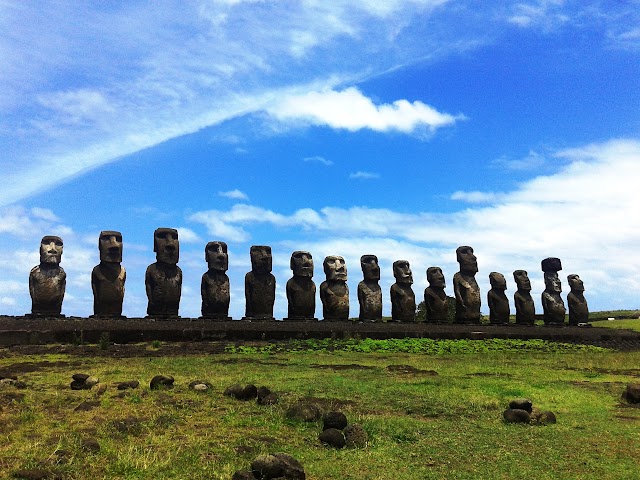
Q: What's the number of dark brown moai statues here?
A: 15